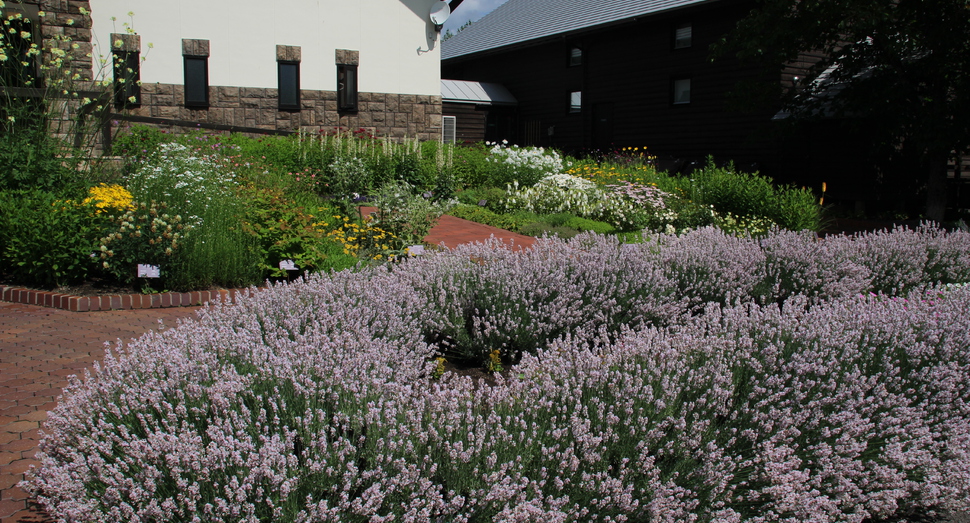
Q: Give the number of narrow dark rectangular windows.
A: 4